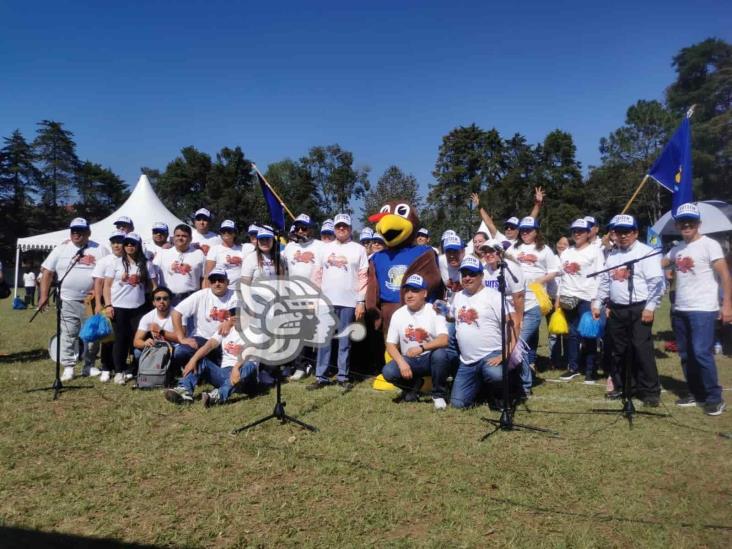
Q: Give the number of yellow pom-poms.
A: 2